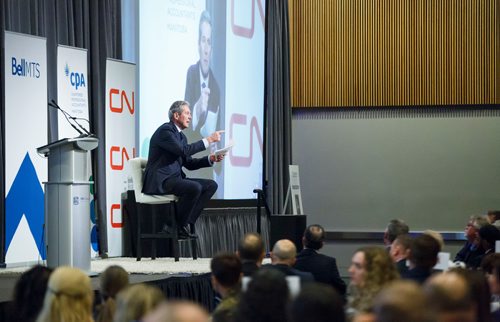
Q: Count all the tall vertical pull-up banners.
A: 3